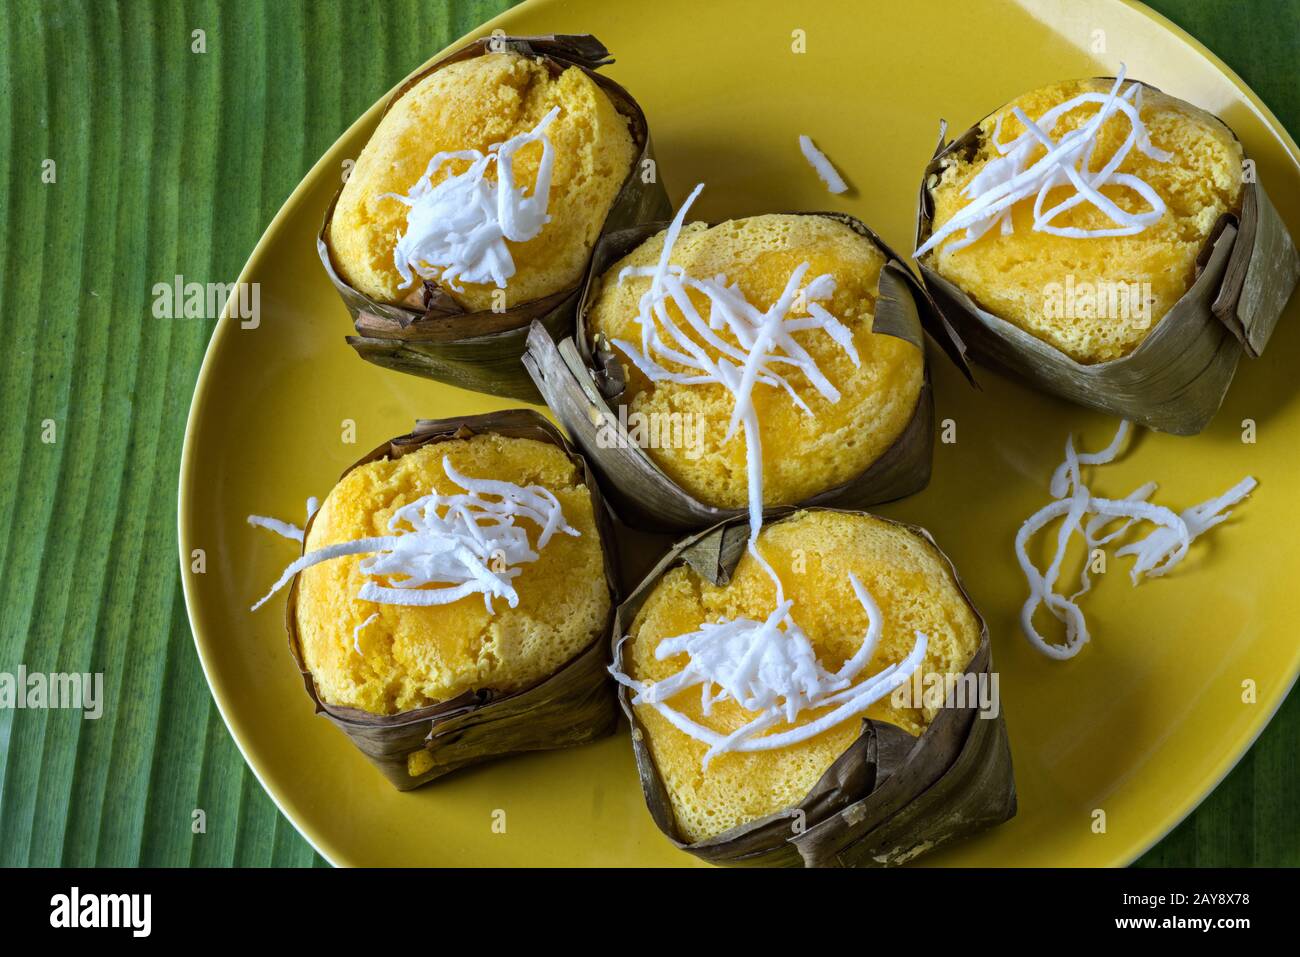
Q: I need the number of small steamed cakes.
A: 5